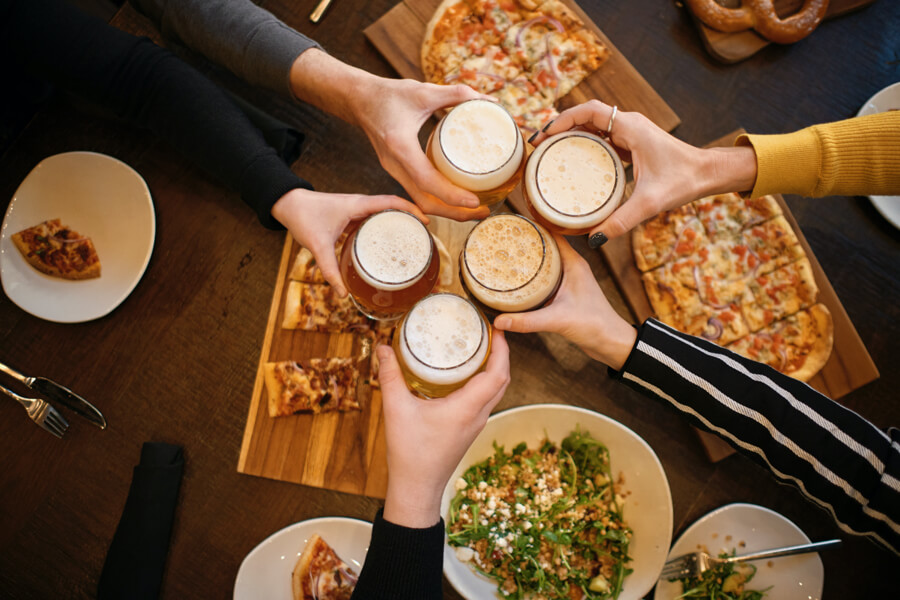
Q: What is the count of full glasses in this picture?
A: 5